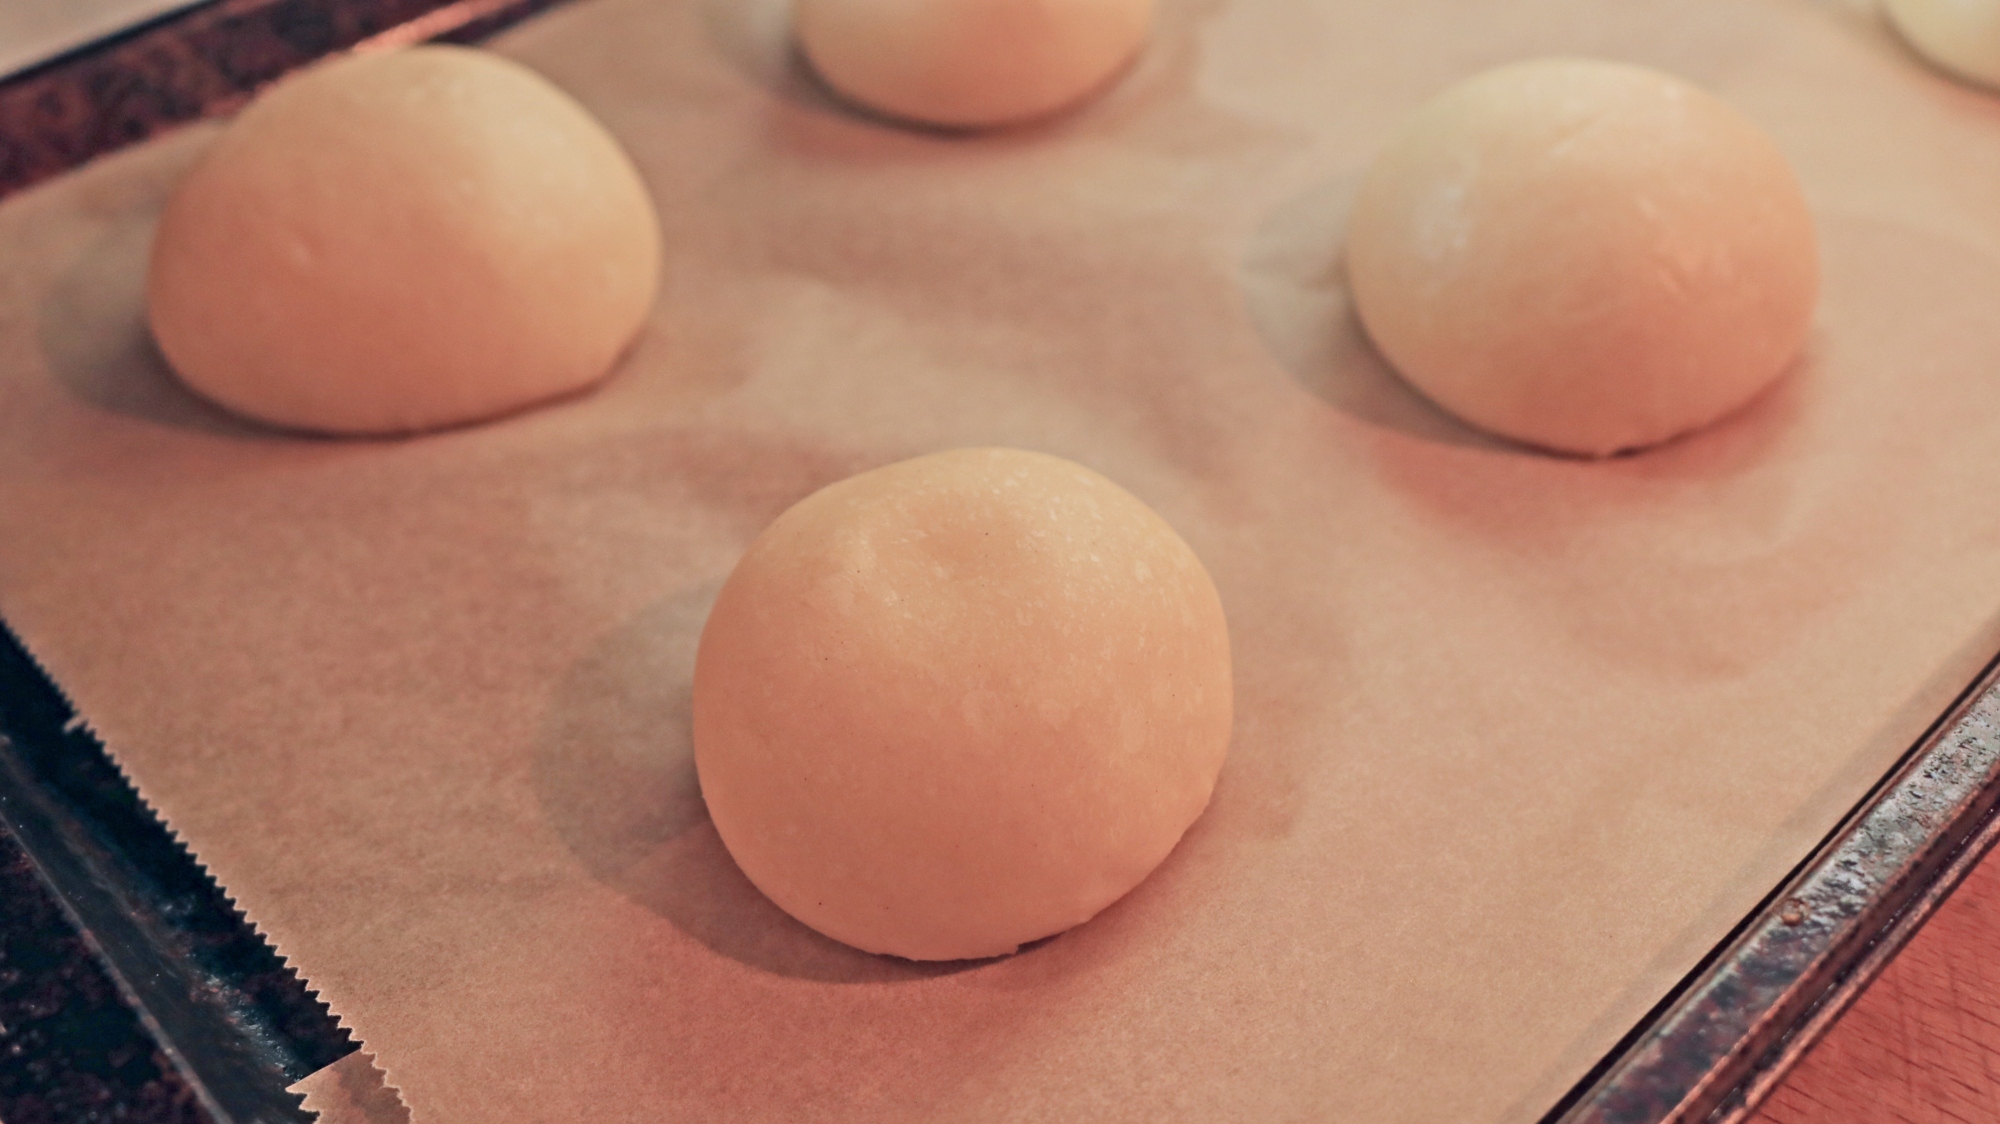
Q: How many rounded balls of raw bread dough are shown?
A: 5